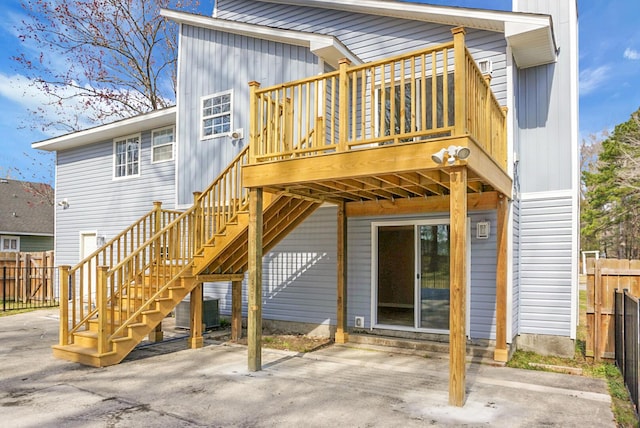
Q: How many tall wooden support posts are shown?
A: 4